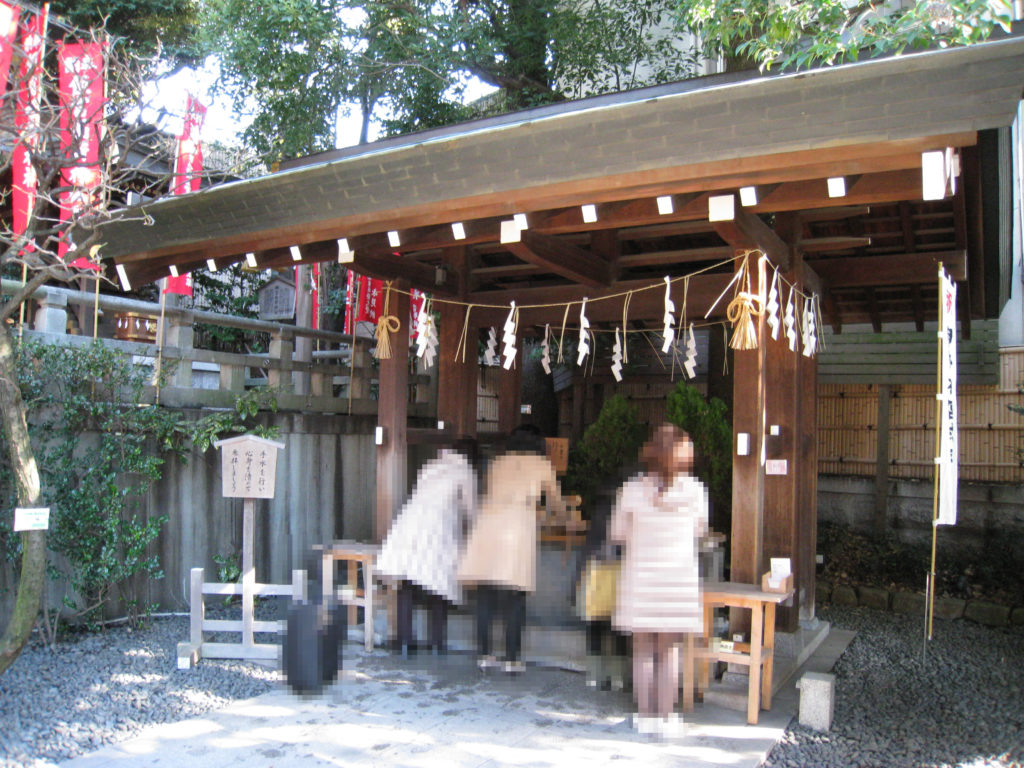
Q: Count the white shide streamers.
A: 13